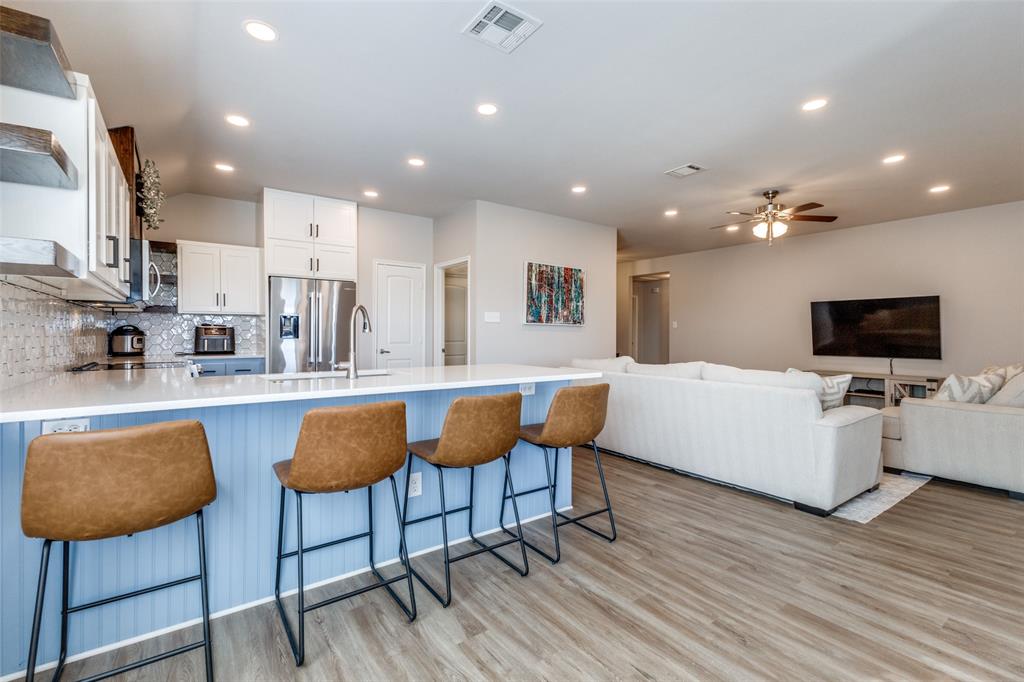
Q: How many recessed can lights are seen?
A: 12